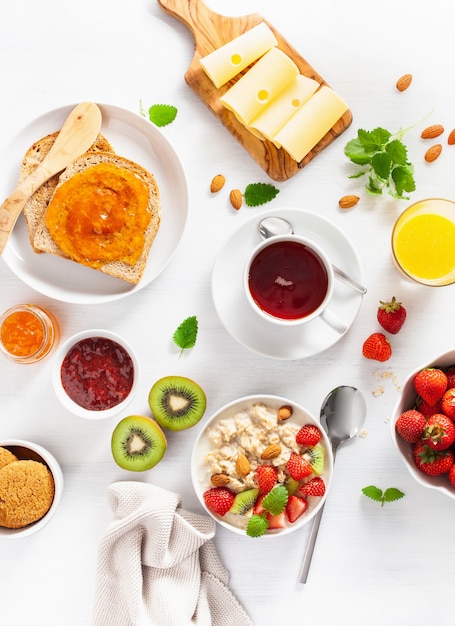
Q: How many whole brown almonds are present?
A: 11